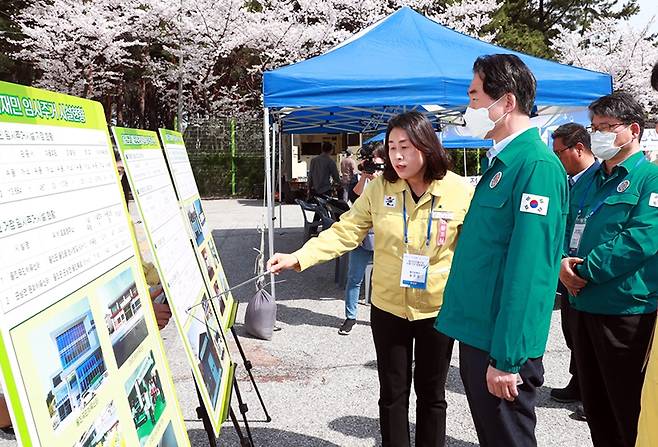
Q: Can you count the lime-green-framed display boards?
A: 3